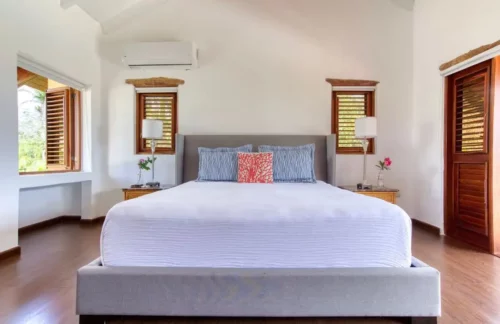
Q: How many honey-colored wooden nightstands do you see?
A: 2